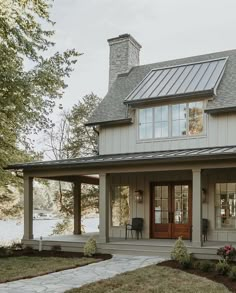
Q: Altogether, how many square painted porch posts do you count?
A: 4